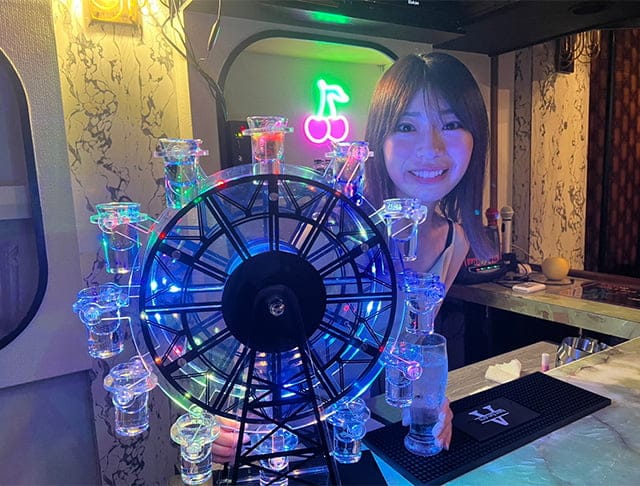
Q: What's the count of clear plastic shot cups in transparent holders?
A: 12